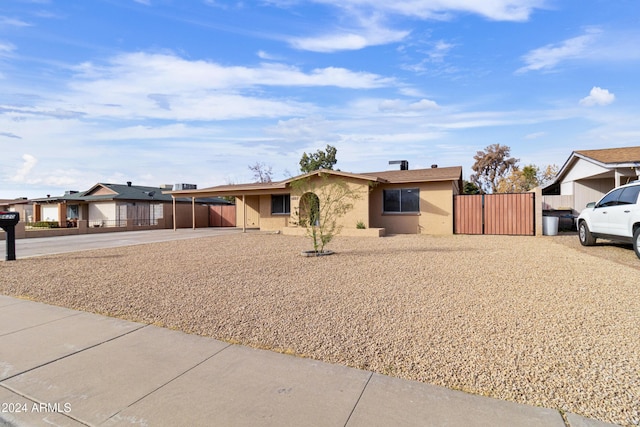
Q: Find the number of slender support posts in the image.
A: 3